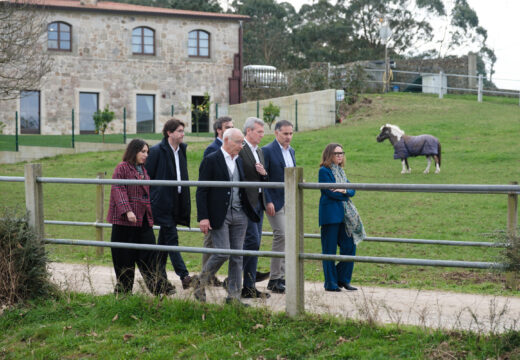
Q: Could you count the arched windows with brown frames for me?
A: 3